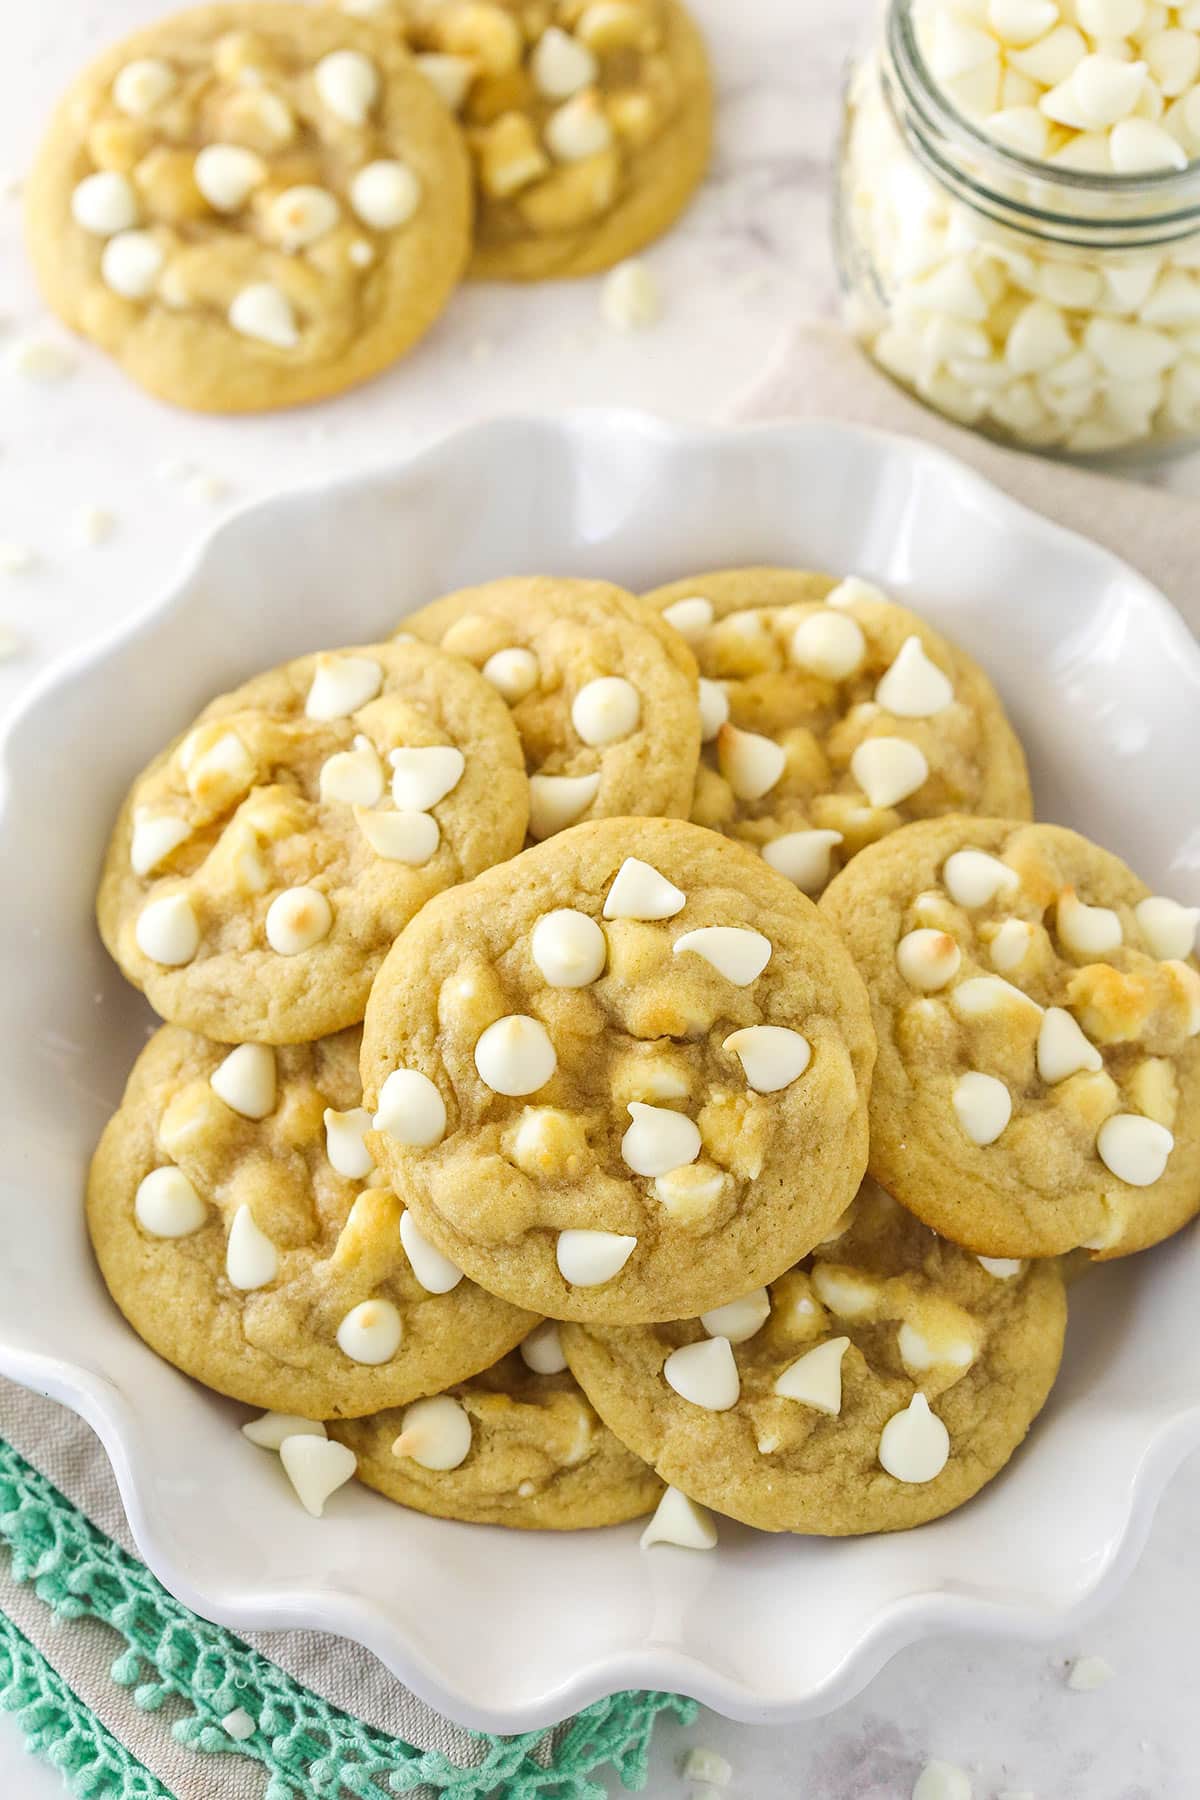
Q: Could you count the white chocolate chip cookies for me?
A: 10